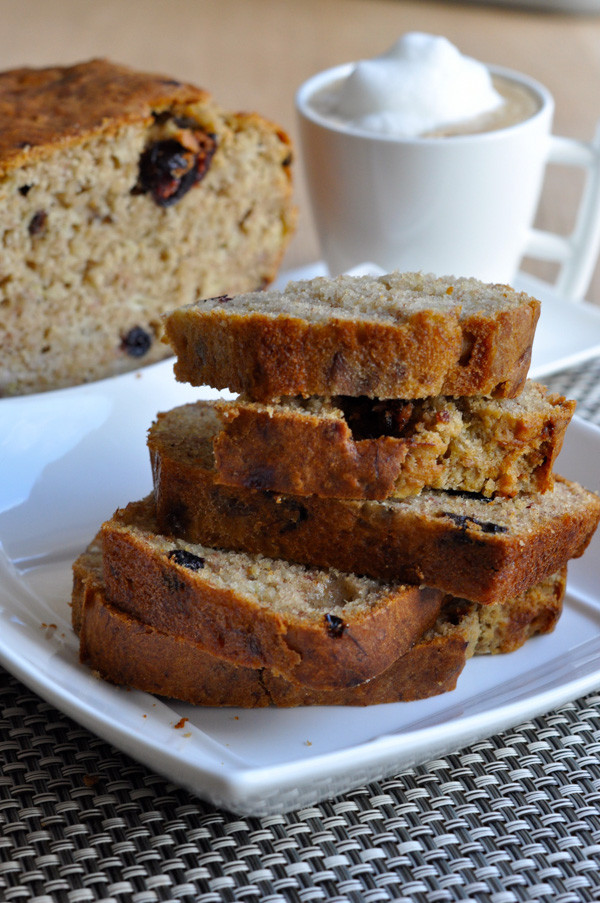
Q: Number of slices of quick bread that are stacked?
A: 5